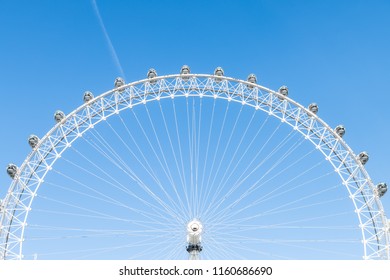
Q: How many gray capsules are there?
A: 14